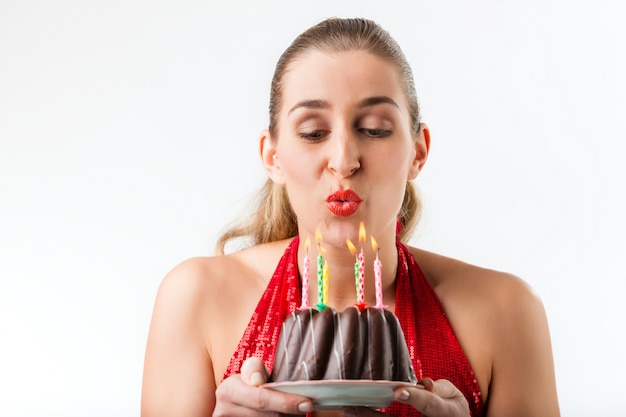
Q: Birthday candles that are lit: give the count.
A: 6